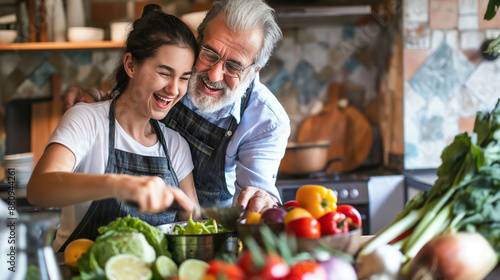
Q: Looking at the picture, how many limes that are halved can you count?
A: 3